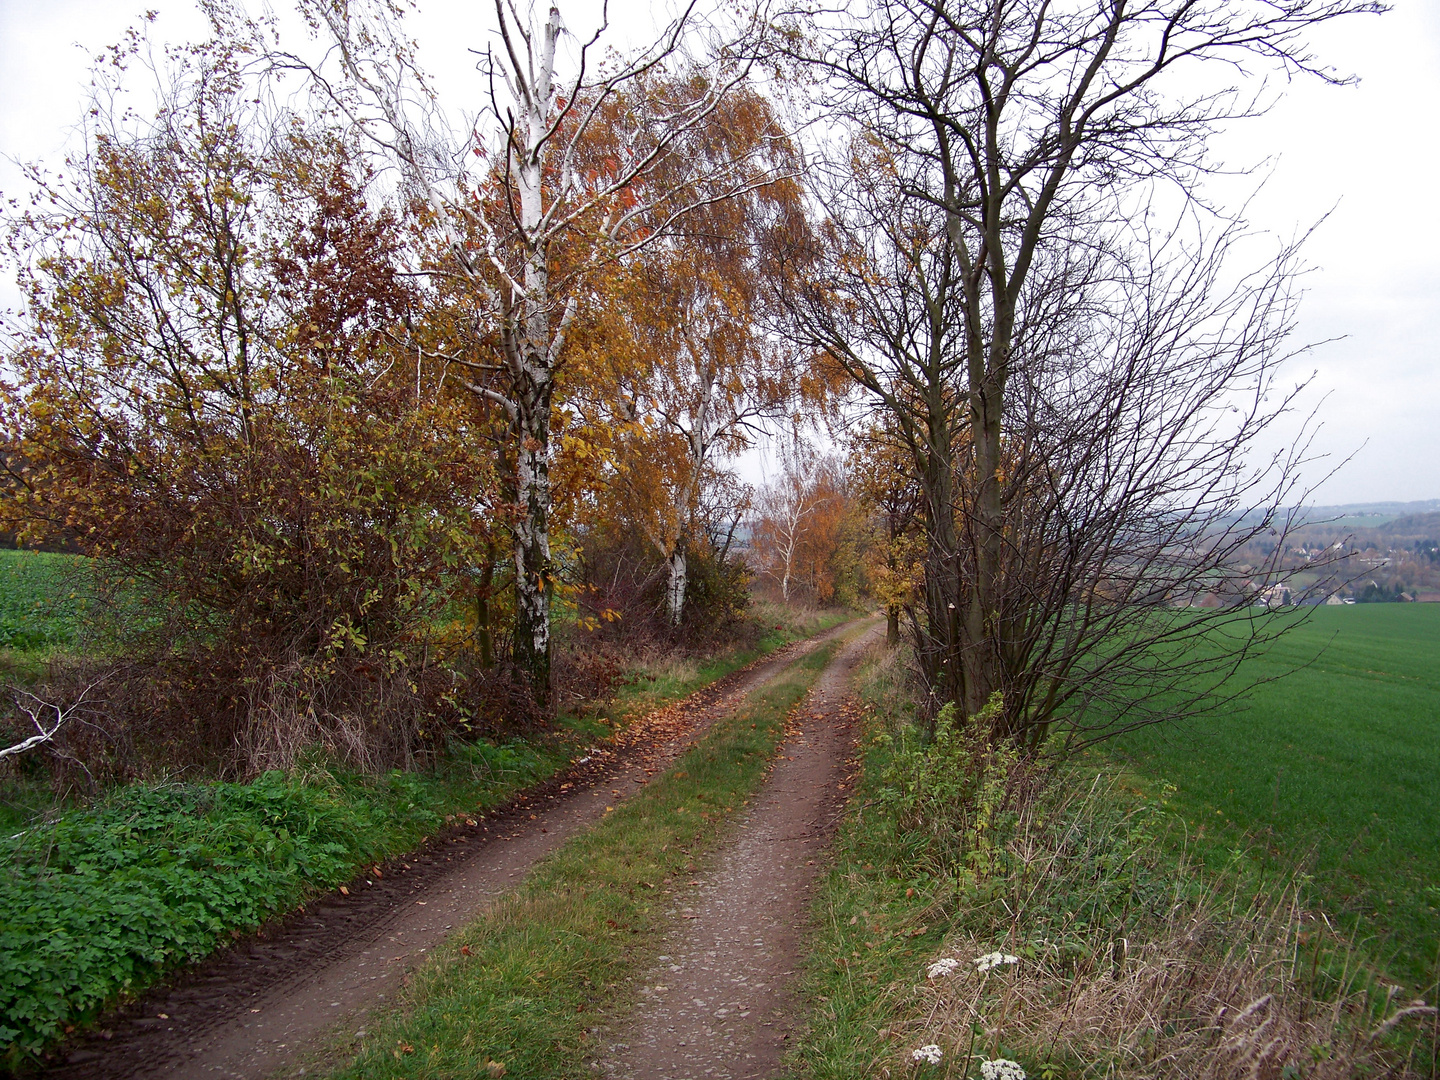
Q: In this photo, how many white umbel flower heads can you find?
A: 4